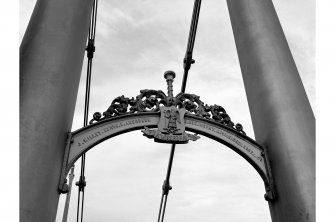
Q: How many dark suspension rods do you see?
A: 2